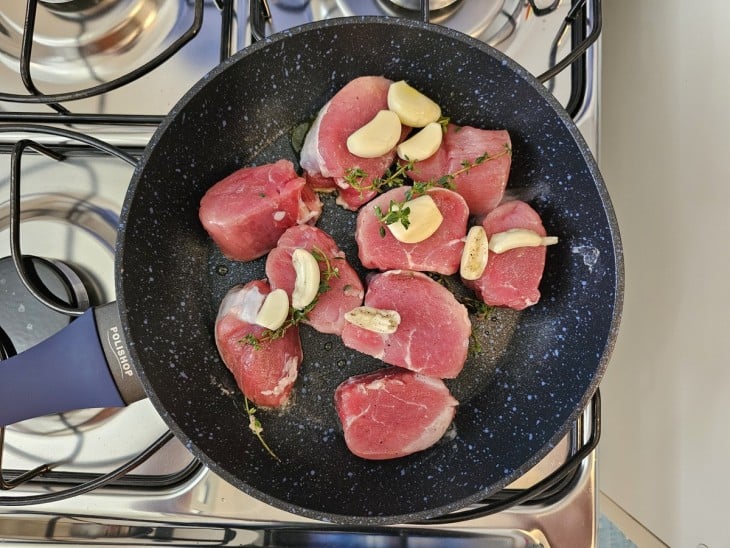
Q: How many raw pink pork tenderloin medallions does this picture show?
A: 9